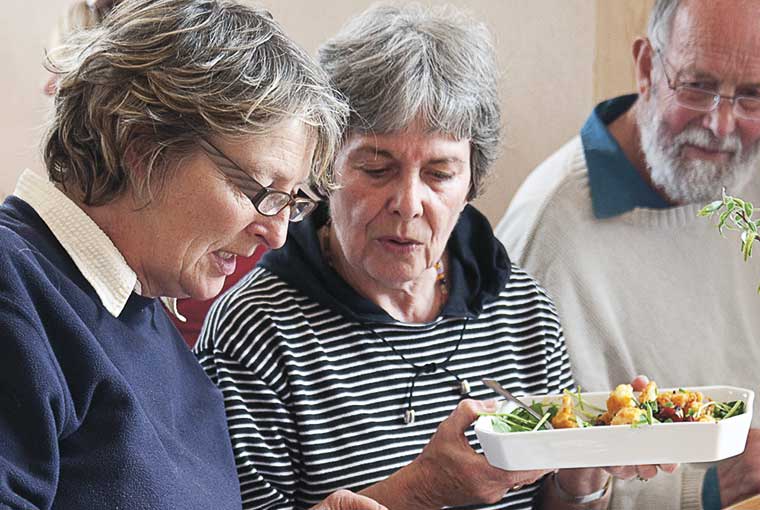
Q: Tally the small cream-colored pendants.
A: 2